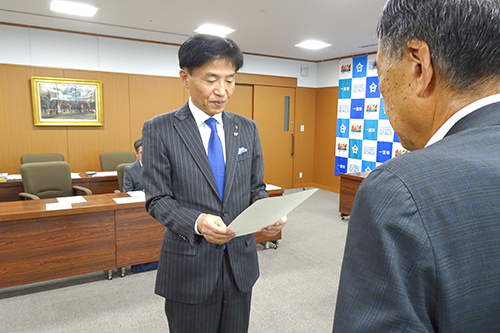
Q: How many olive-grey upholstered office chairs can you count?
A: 4